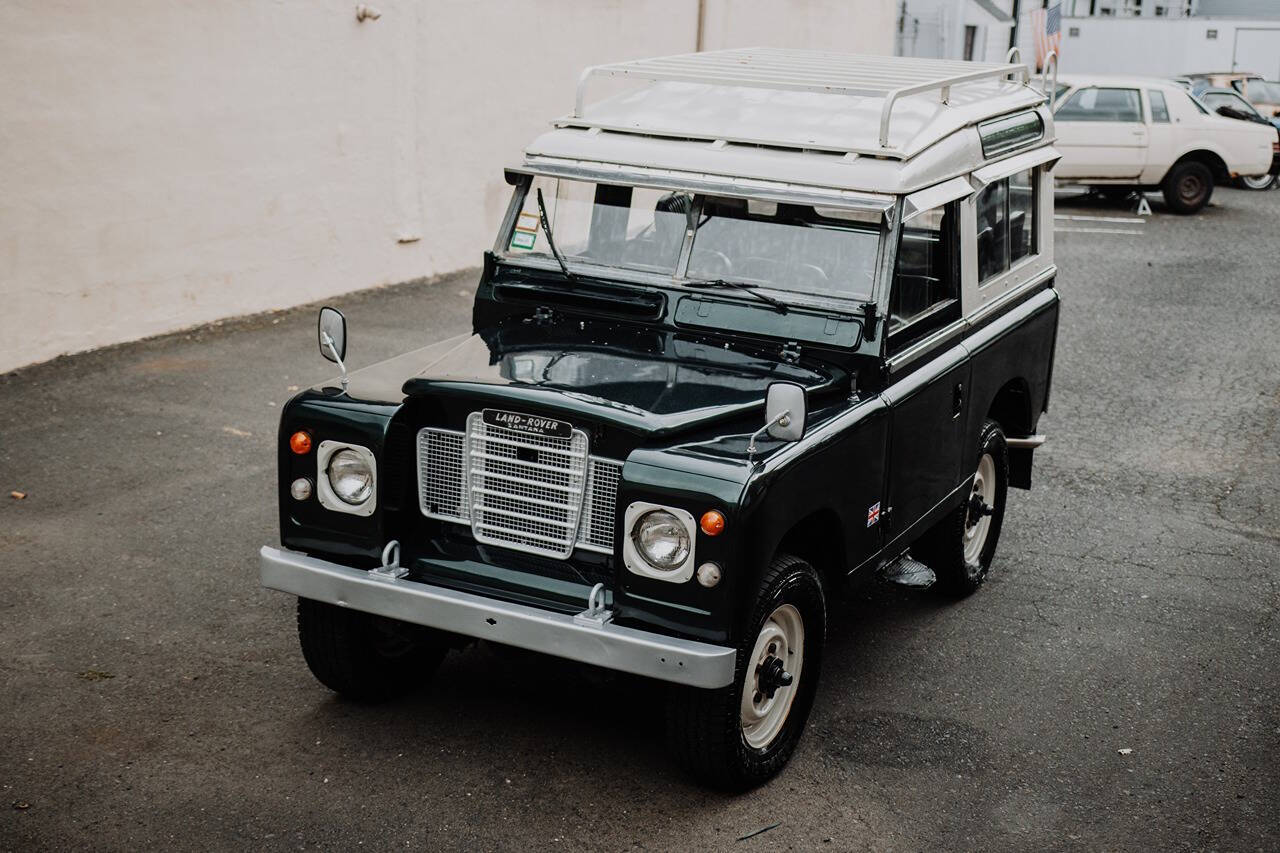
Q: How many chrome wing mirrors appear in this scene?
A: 2